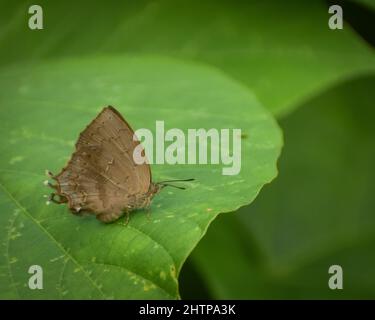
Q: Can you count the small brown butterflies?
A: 1